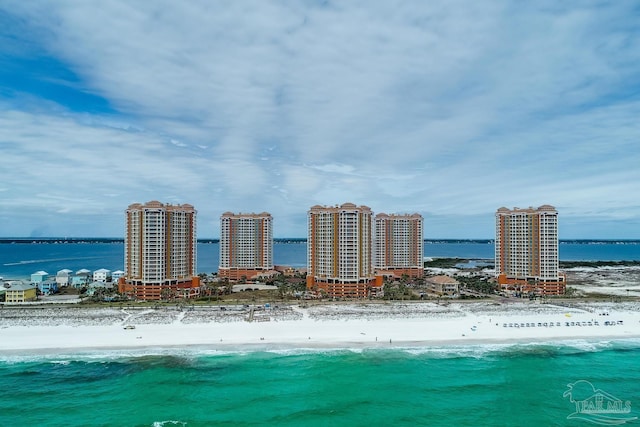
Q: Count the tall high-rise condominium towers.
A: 5